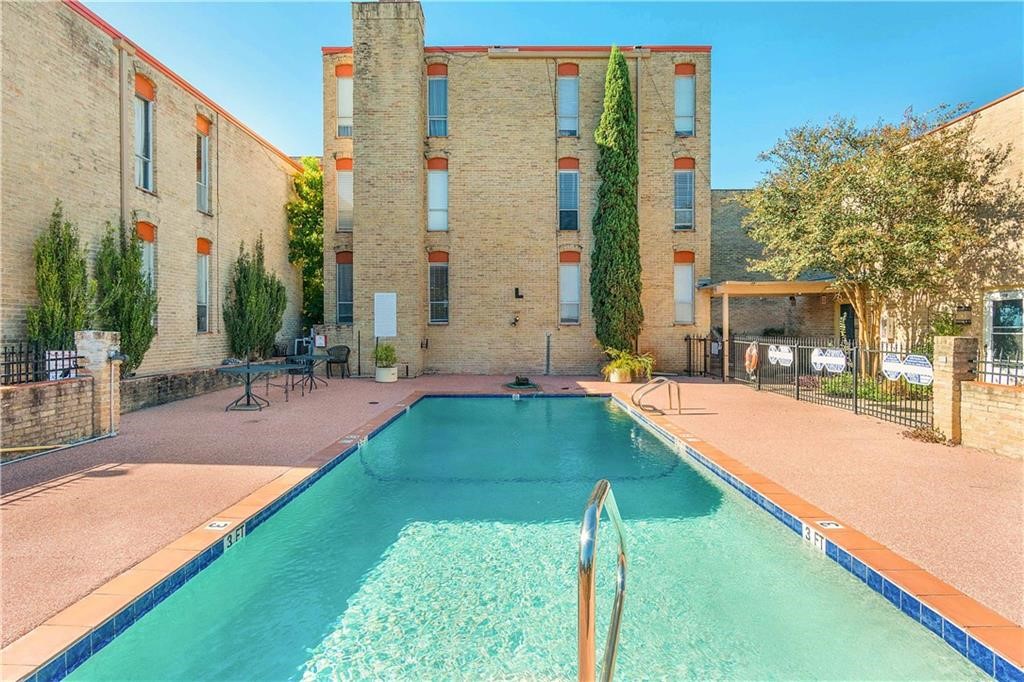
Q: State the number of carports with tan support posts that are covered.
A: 1